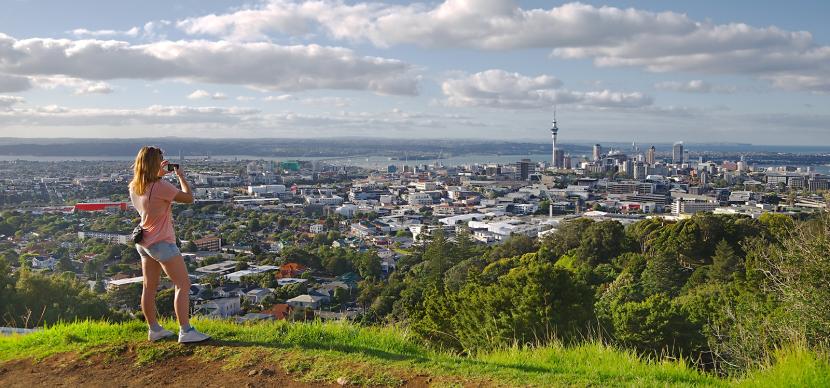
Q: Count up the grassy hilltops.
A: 1